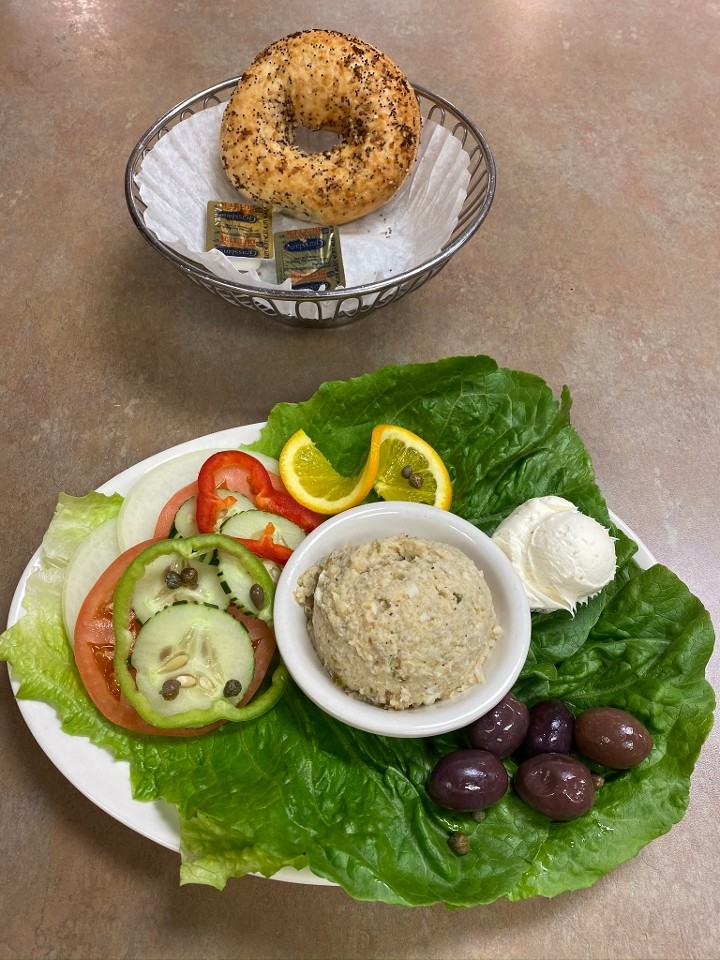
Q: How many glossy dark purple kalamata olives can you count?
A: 5